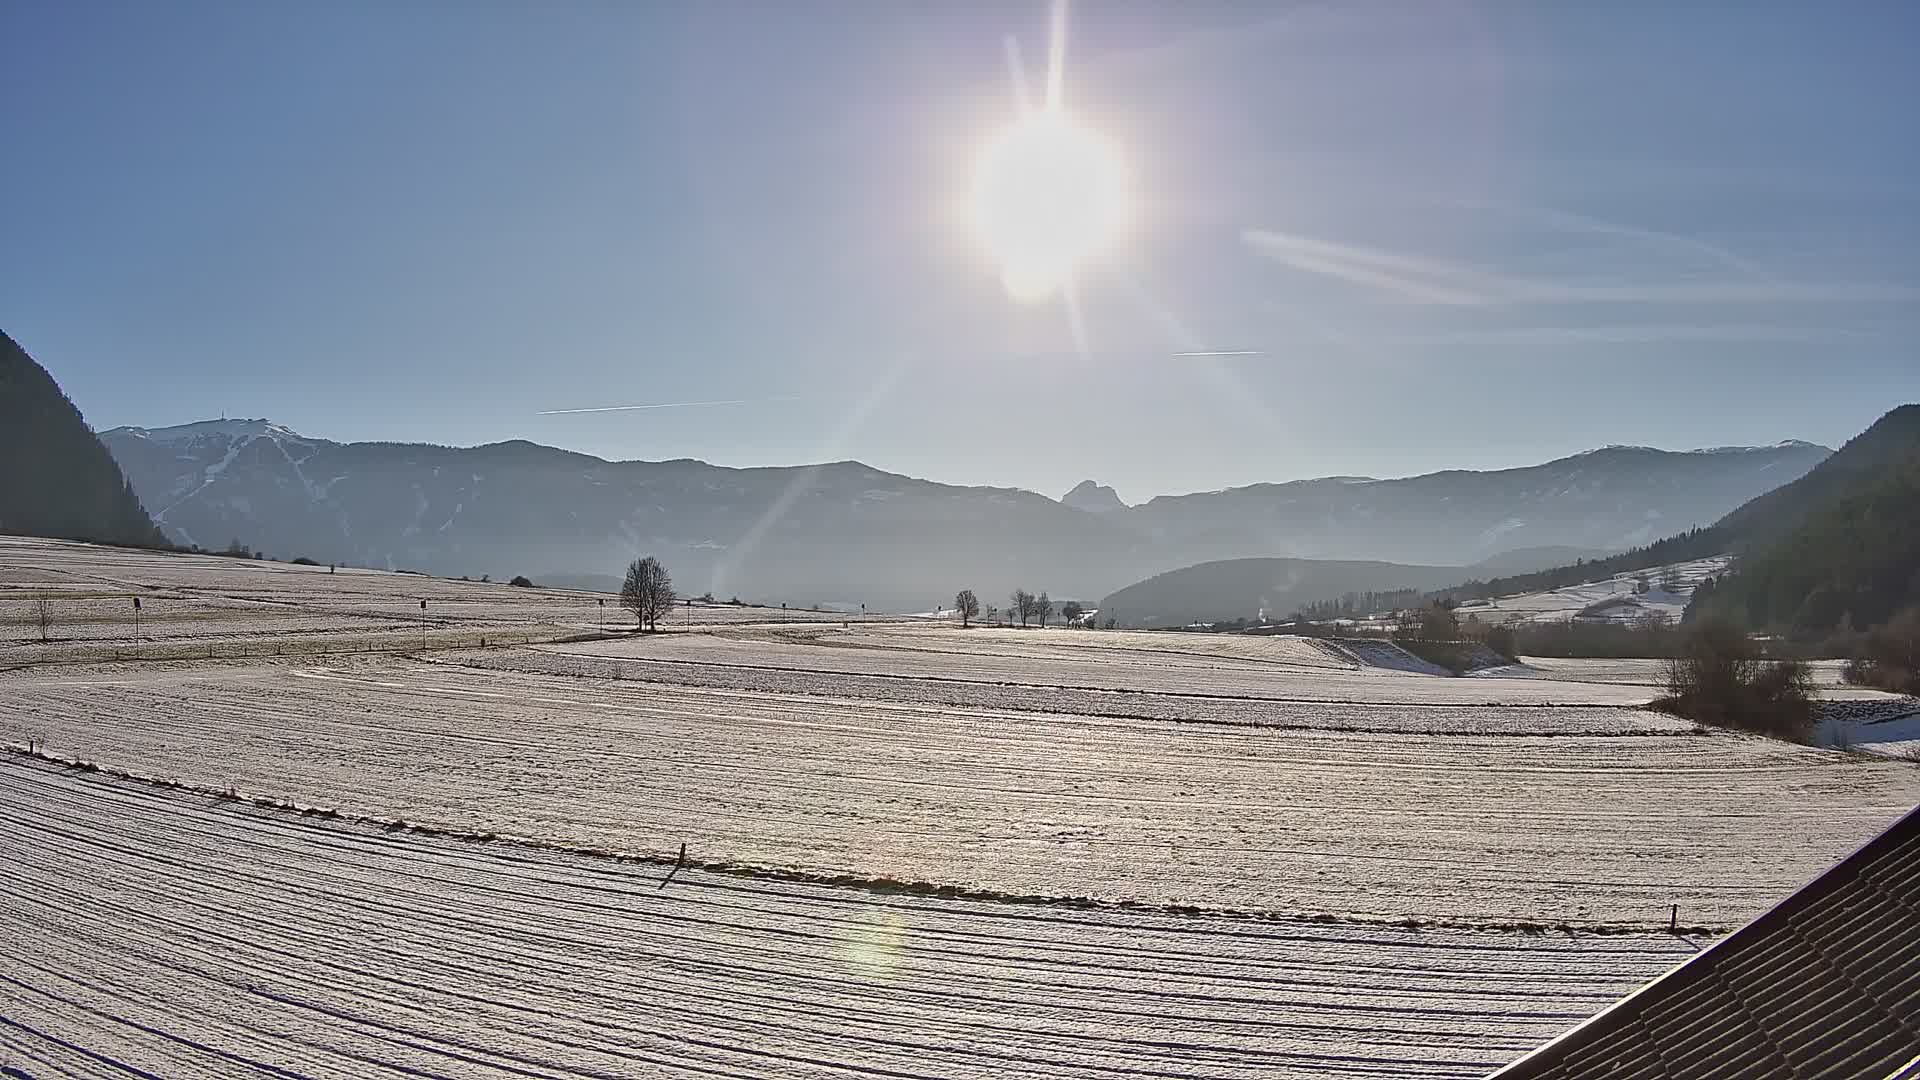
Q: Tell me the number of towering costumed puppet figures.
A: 0